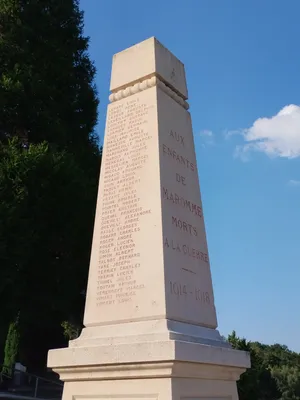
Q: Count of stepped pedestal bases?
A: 1